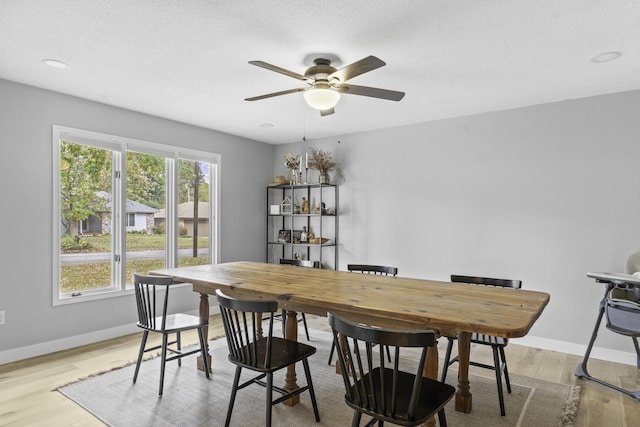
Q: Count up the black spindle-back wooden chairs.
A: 6